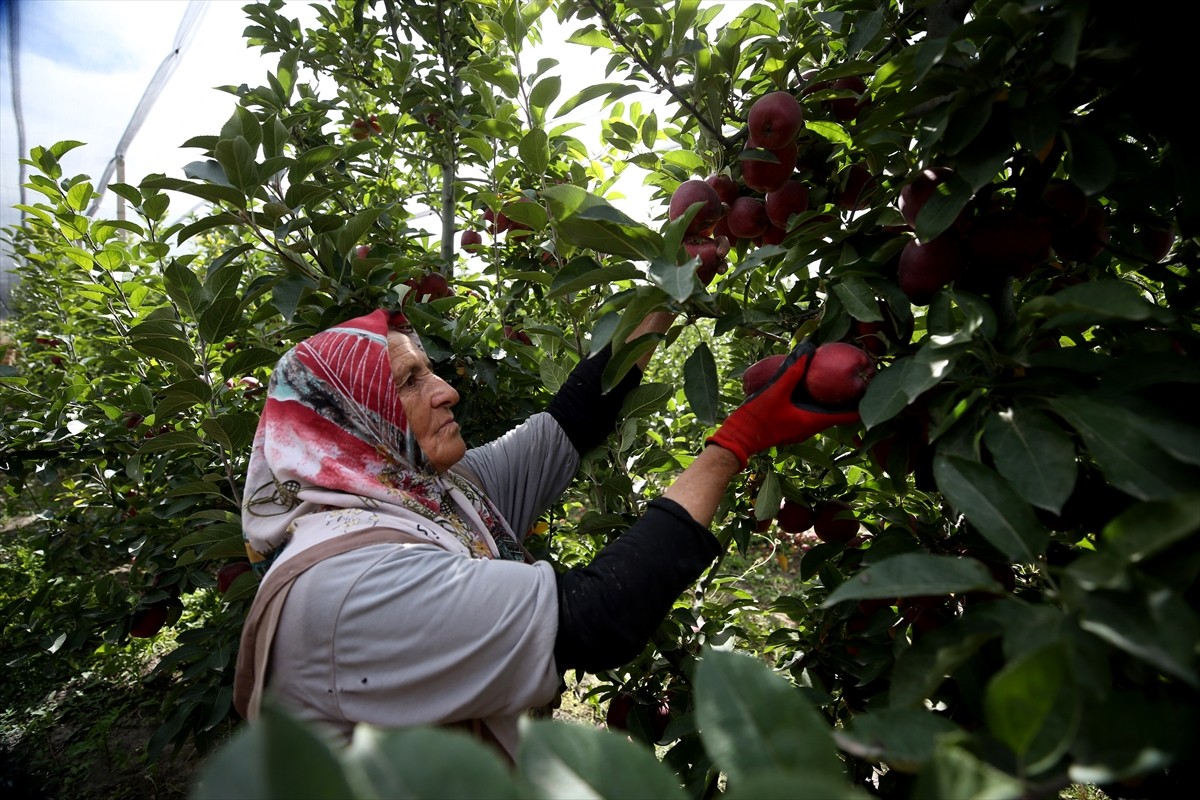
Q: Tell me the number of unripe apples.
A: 0